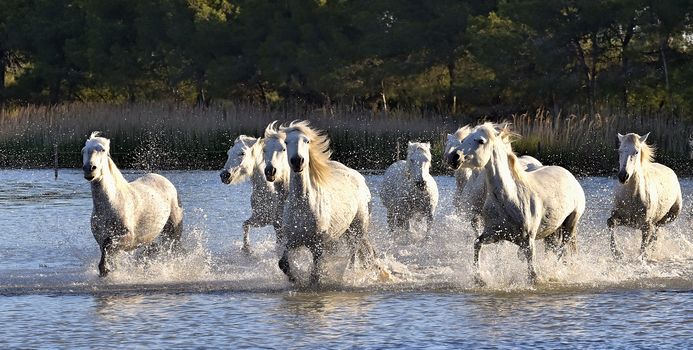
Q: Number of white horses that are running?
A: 8